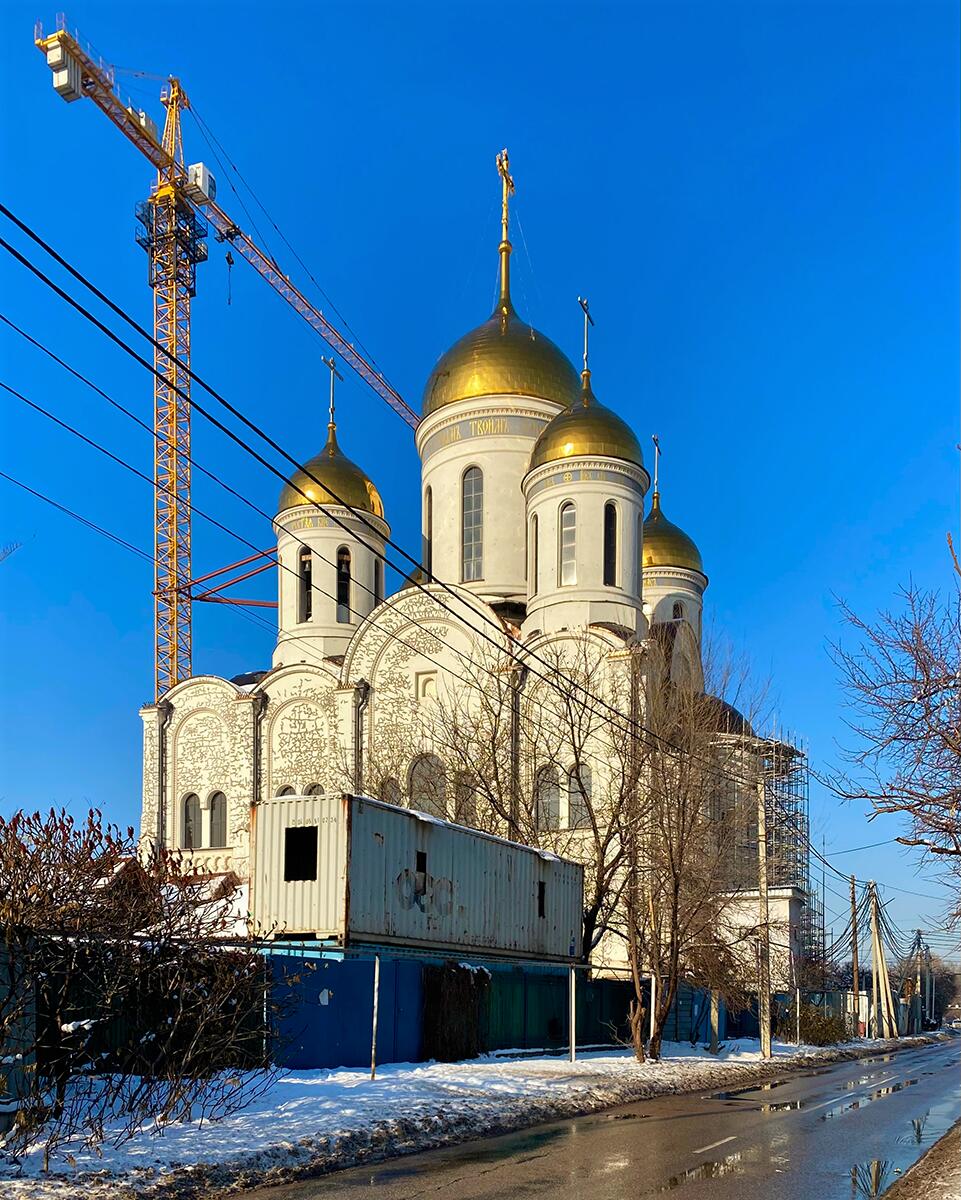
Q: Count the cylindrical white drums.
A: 4